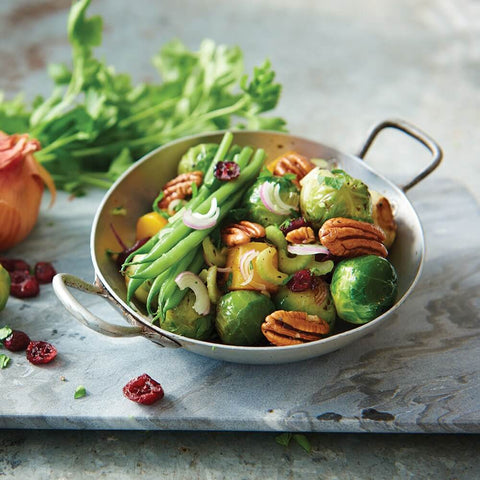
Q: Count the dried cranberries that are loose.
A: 6